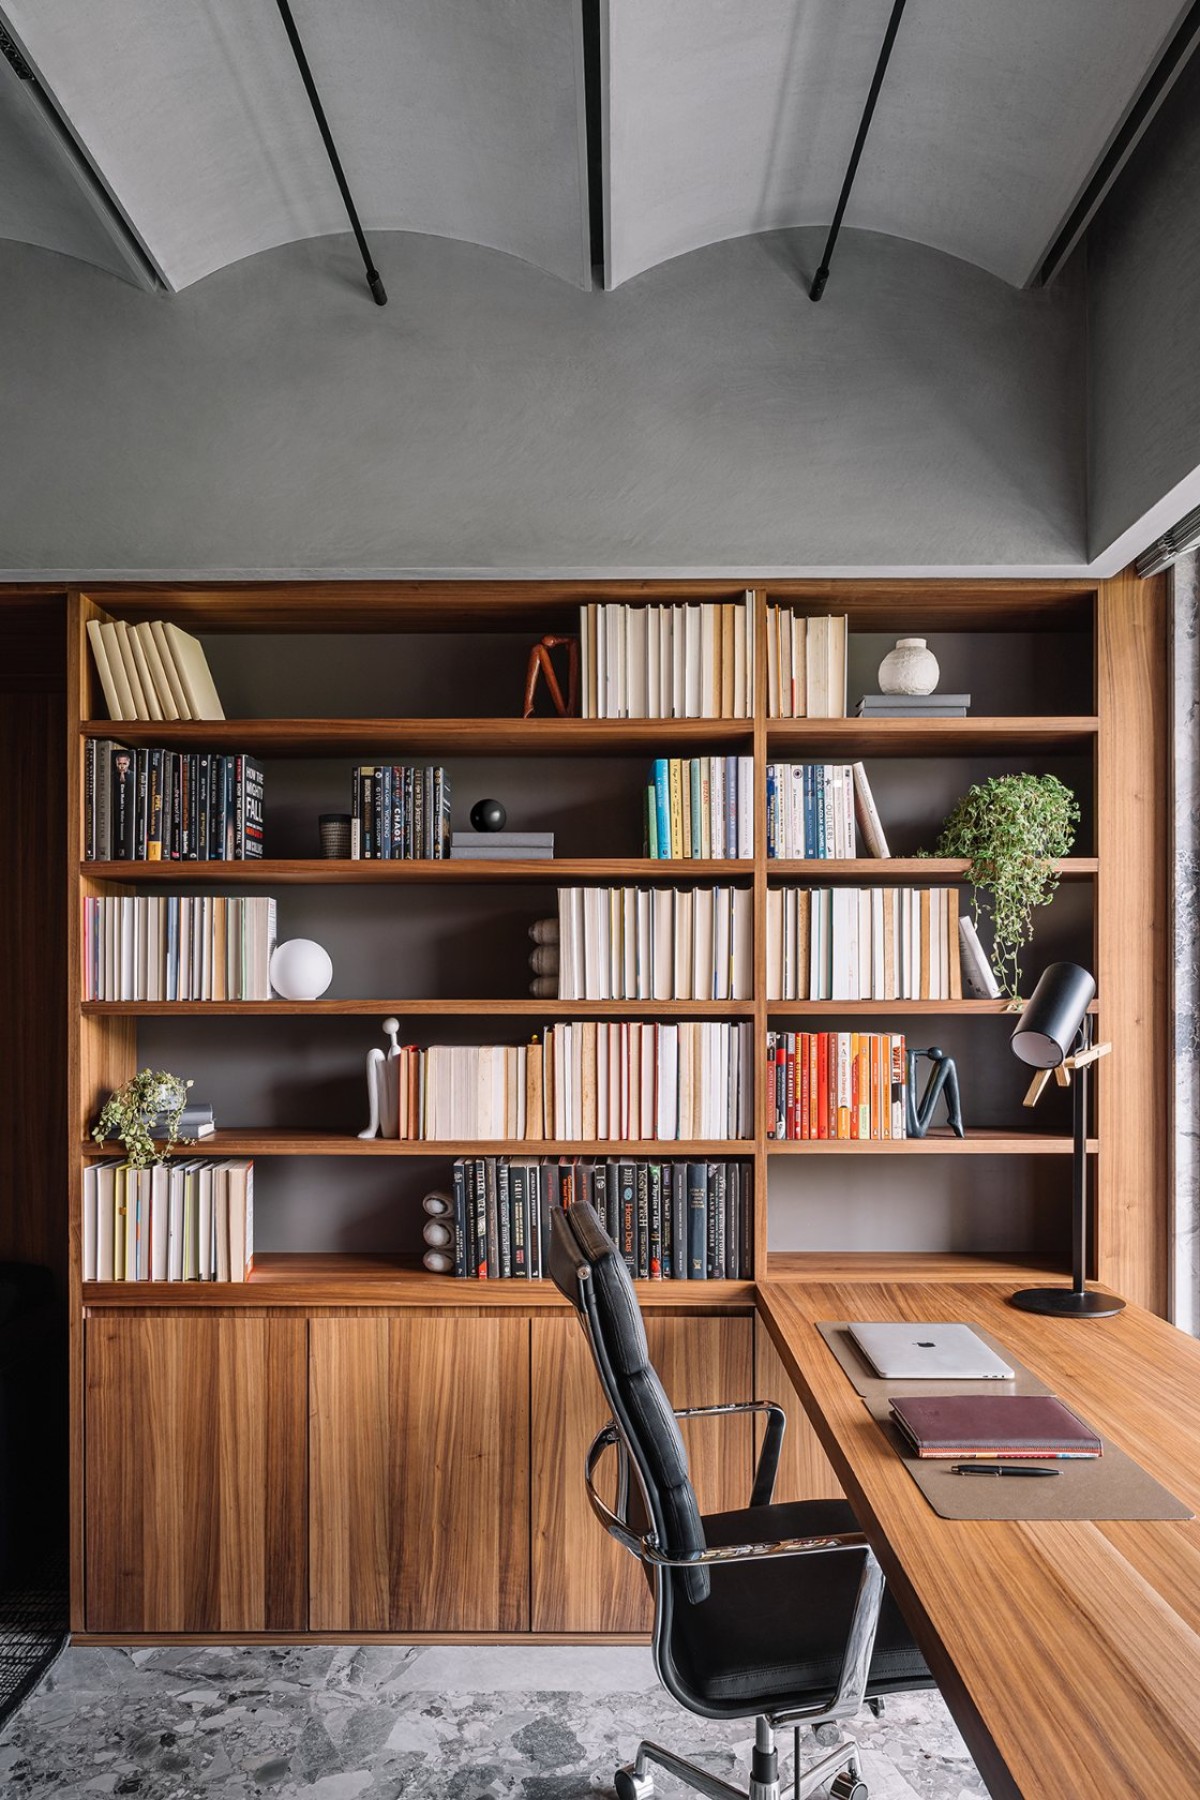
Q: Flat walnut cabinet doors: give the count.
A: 3